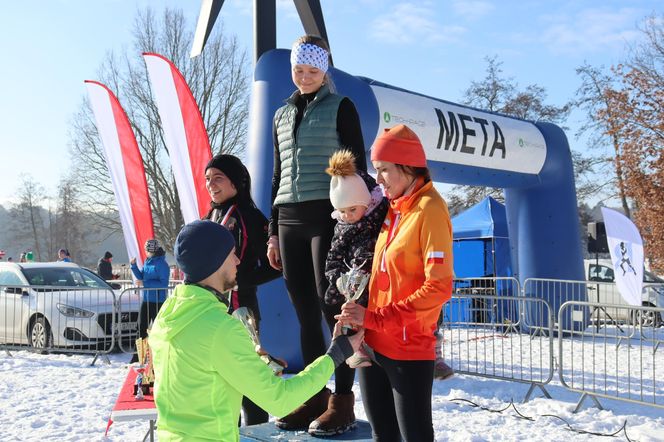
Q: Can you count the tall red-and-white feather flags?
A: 2